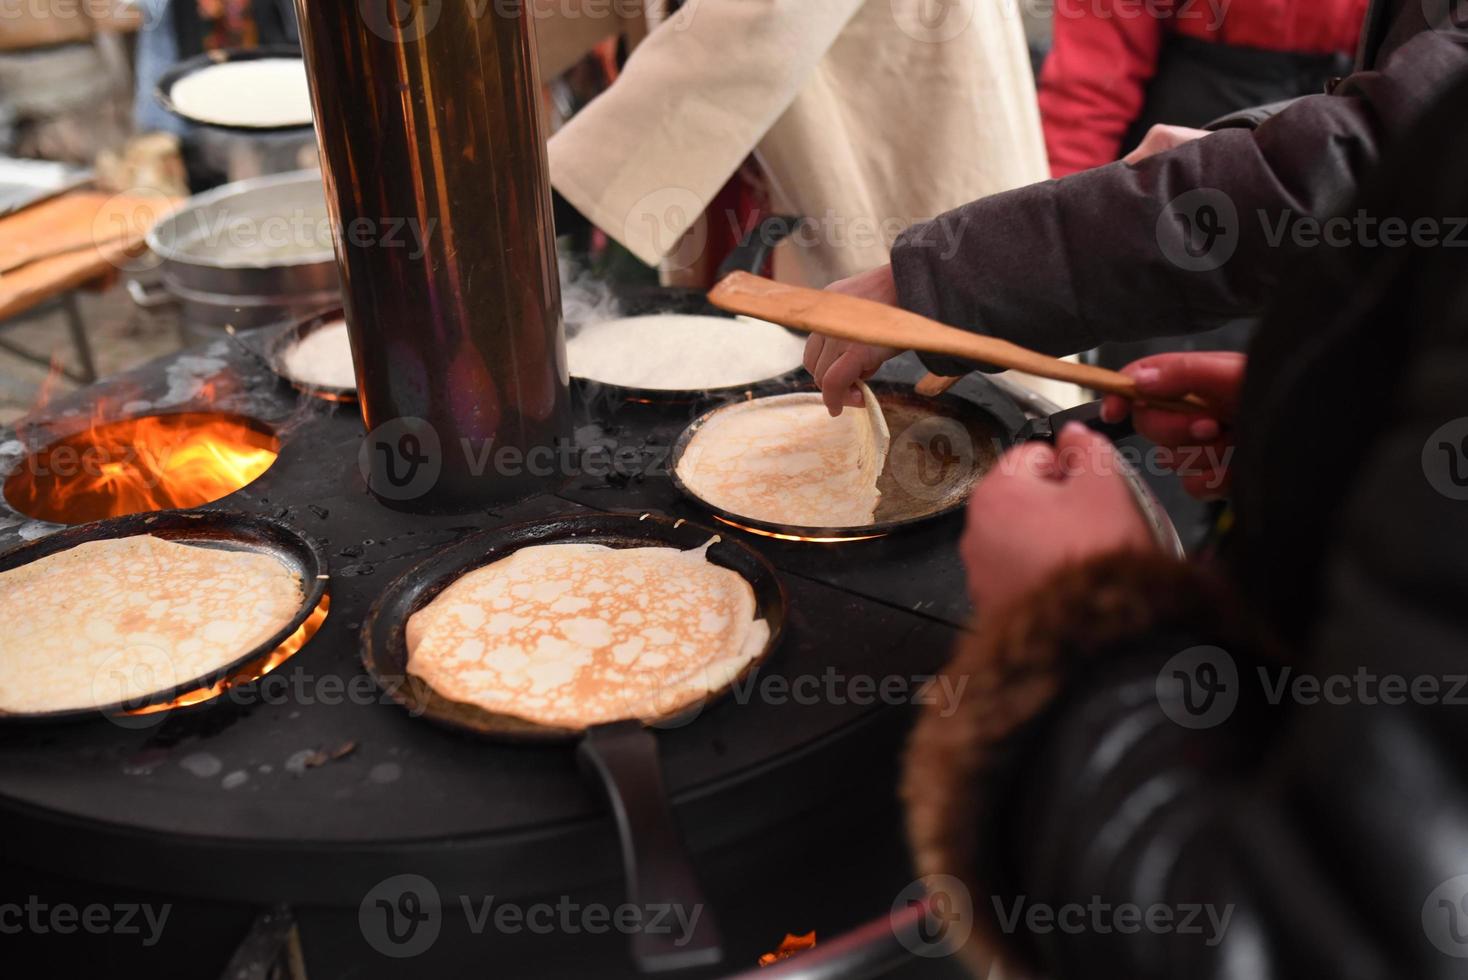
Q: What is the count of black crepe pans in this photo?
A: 6